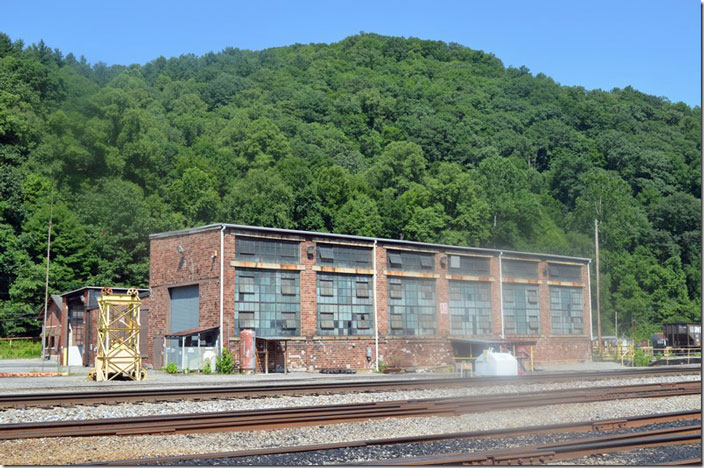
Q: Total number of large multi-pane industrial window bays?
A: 6